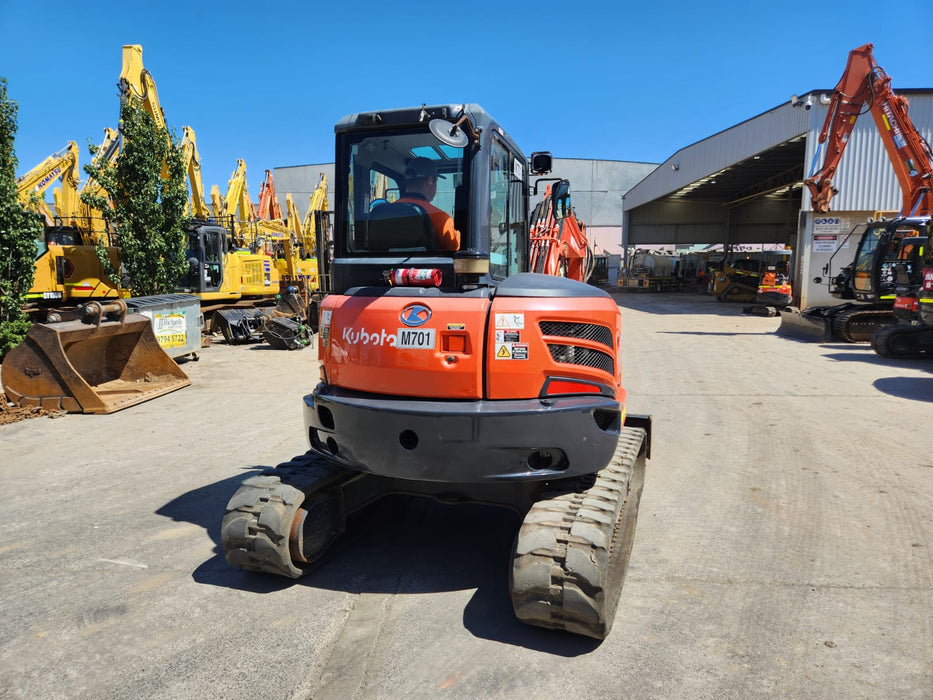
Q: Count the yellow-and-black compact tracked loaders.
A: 1